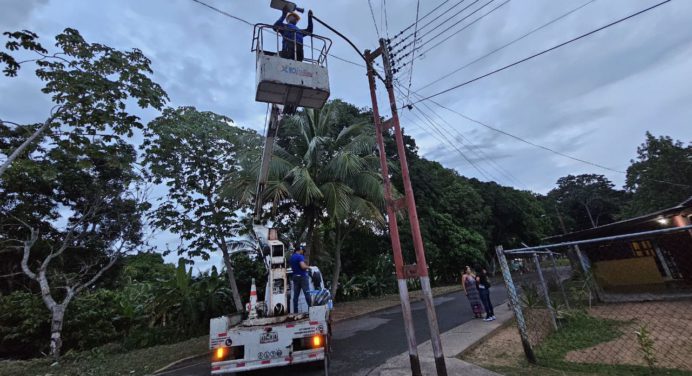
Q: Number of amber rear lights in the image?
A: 2